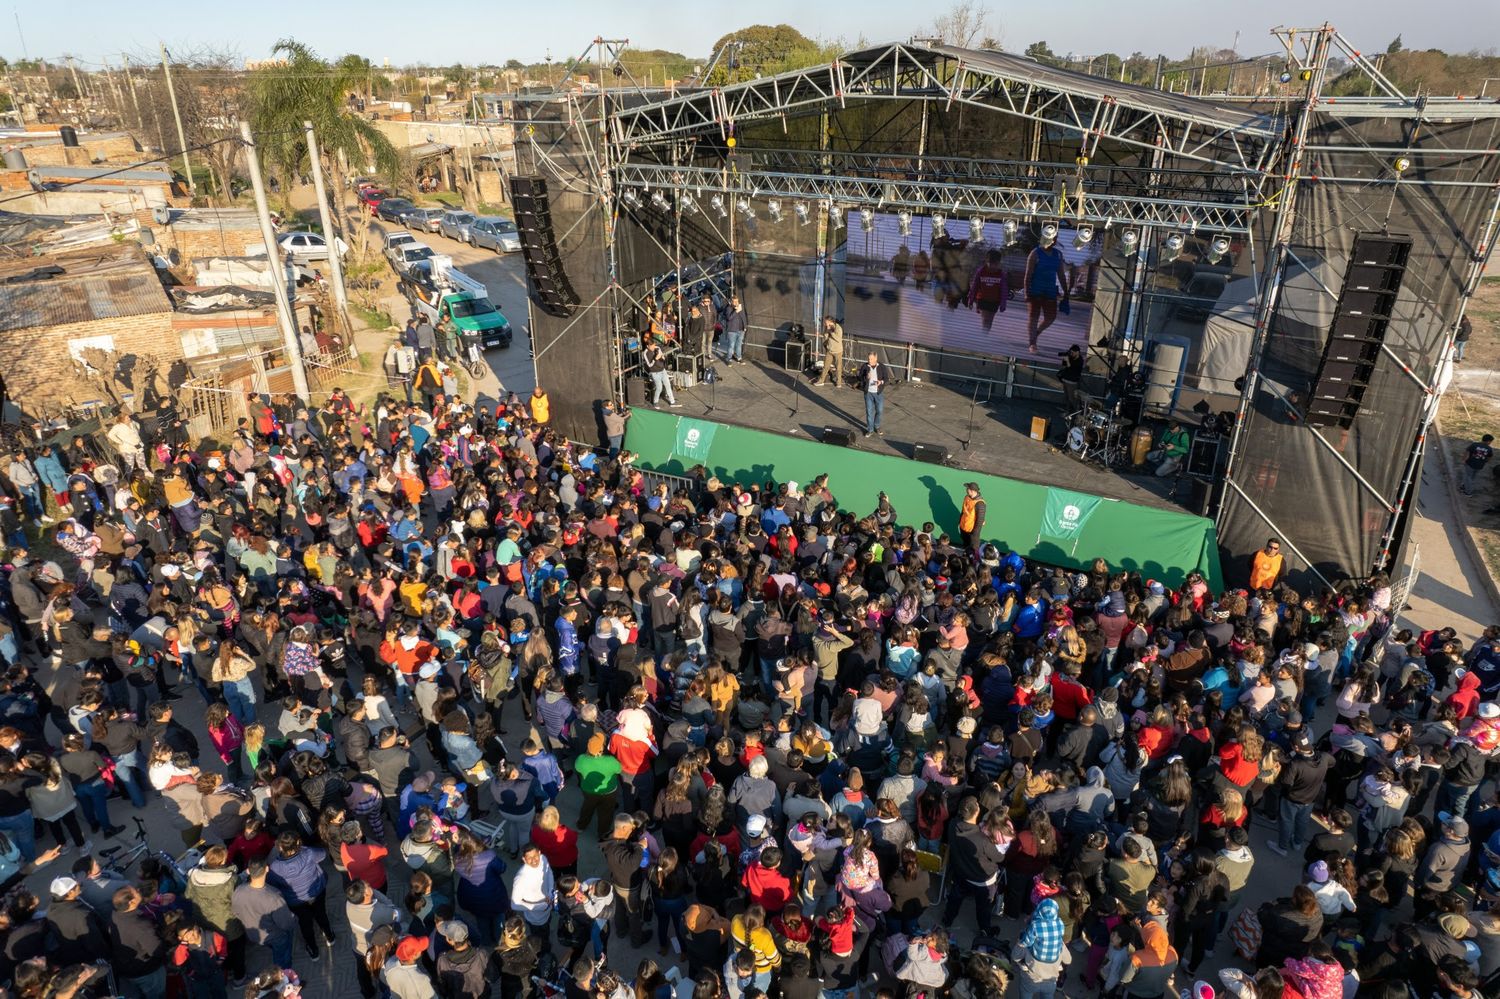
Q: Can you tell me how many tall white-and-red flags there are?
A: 0